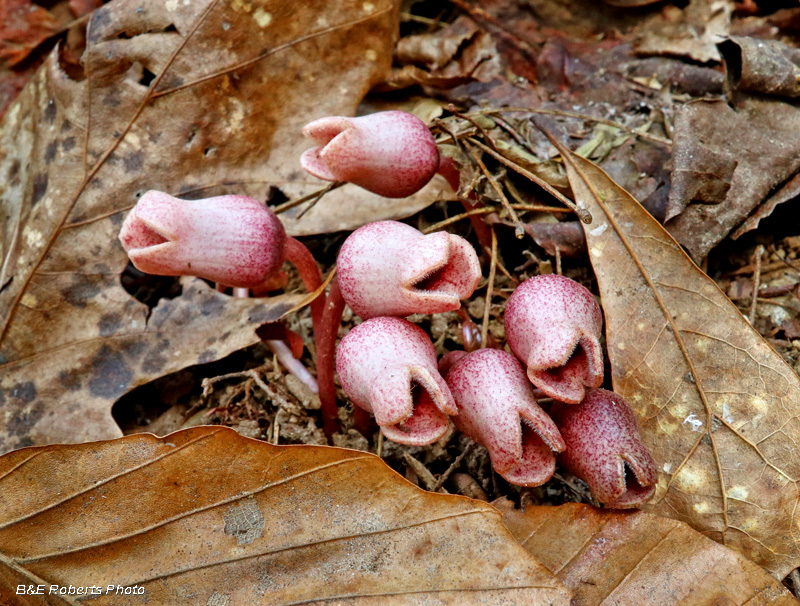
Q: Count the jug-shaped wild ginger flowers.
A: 7